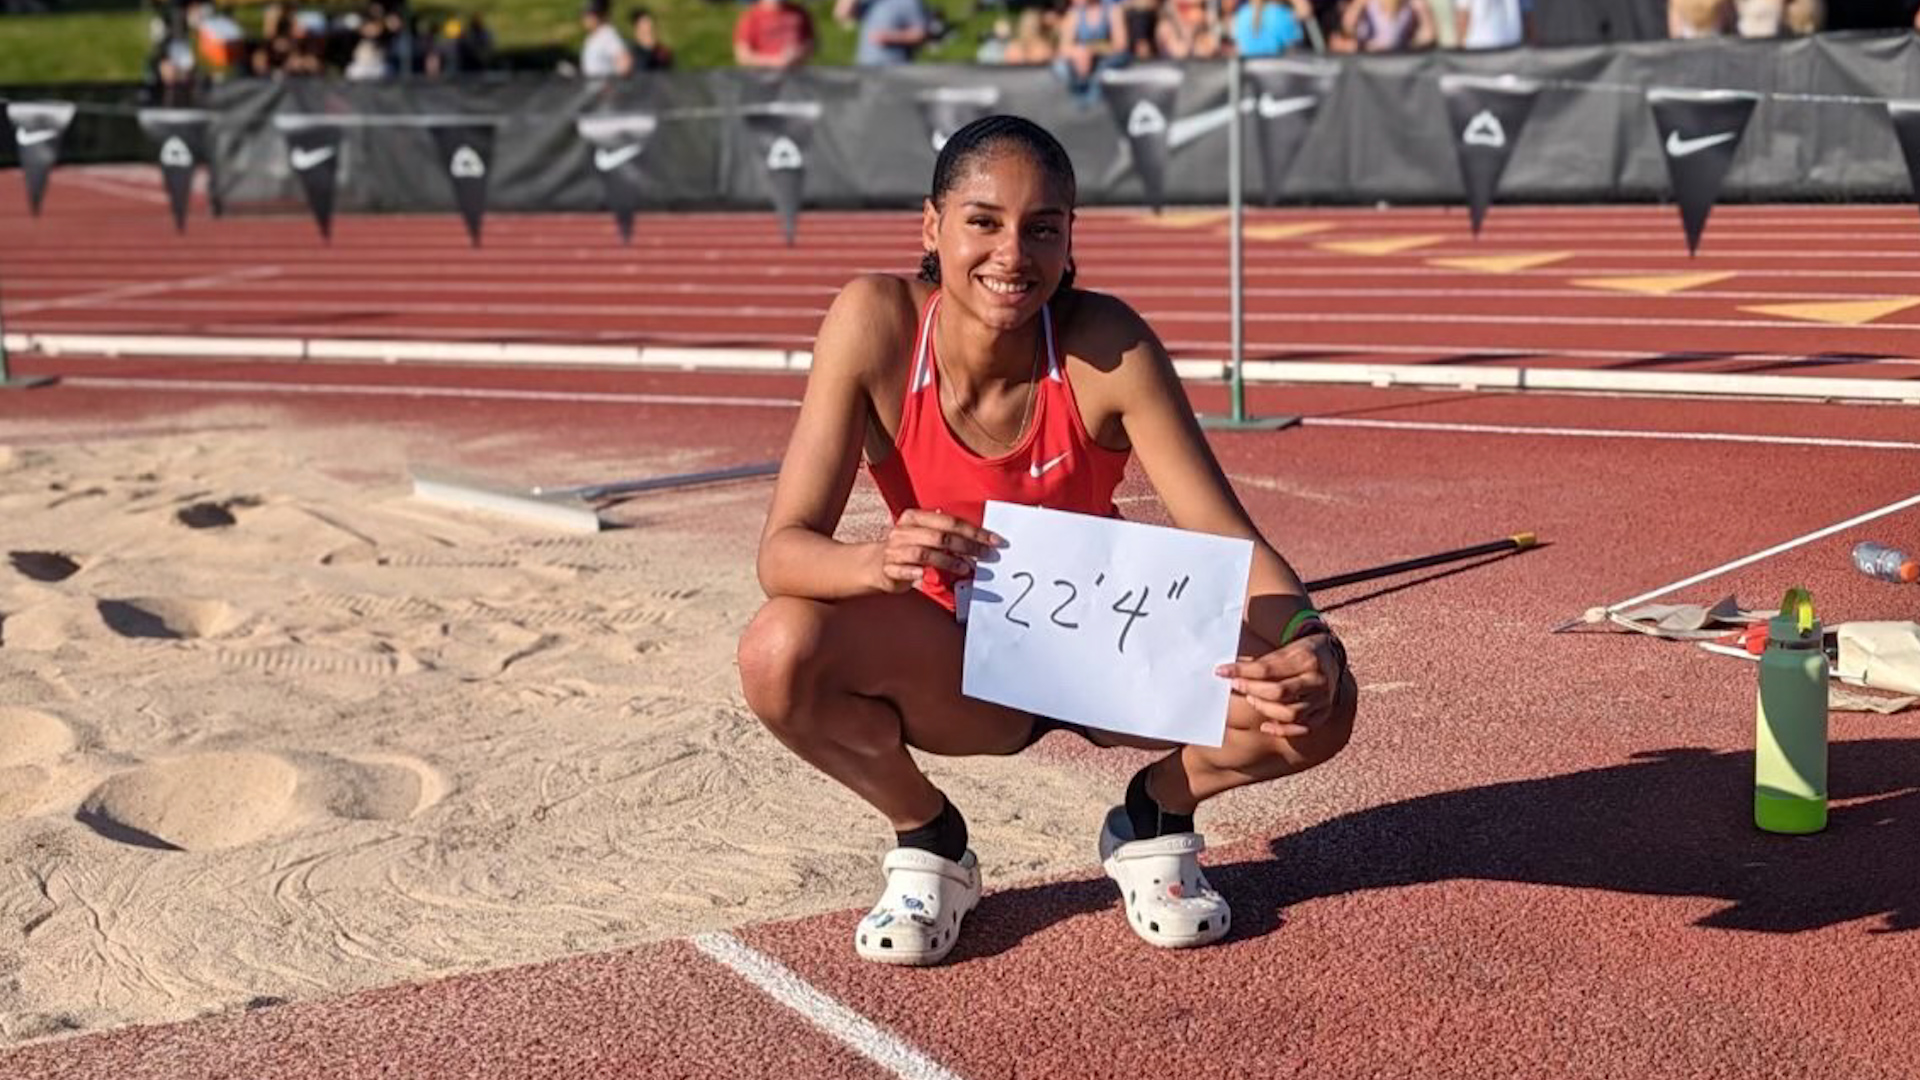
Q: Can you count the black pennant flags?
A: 12